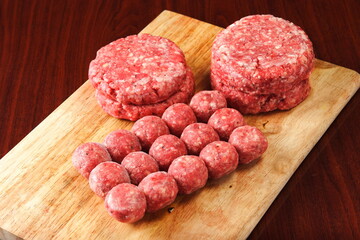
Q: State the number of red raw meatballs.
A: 15